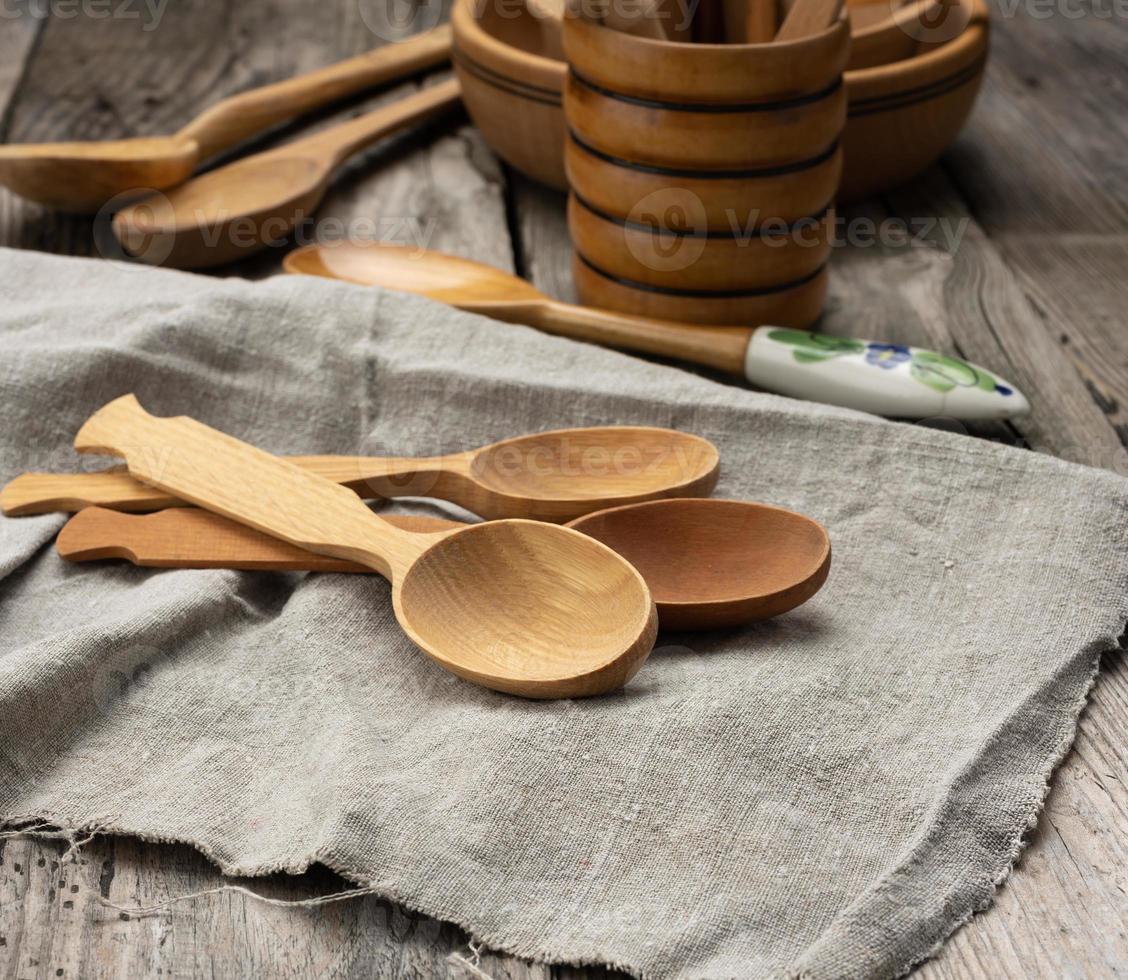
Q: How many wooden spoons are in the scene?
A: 6